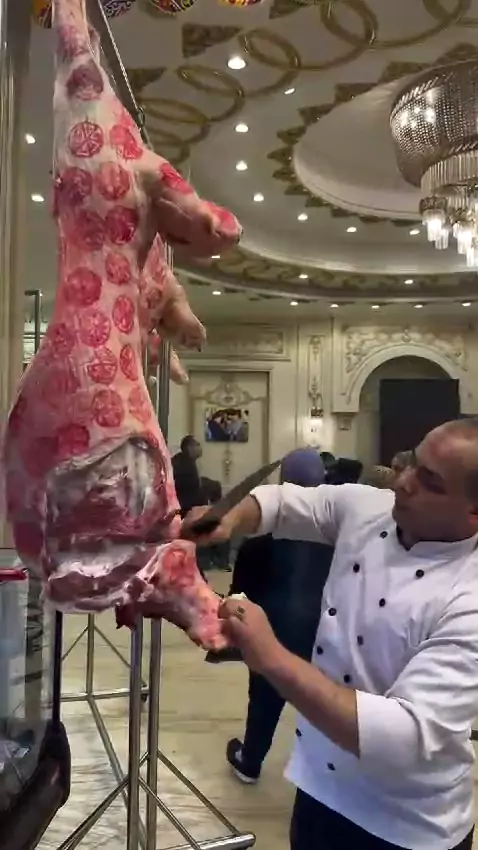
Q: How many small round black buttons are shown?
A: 10